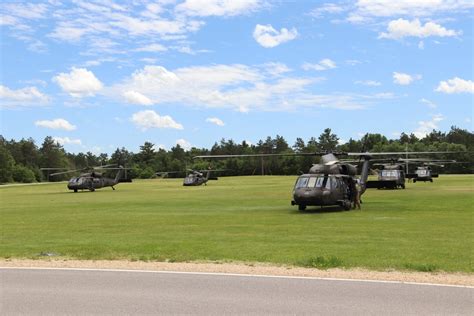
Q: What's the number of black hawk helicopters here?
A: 5